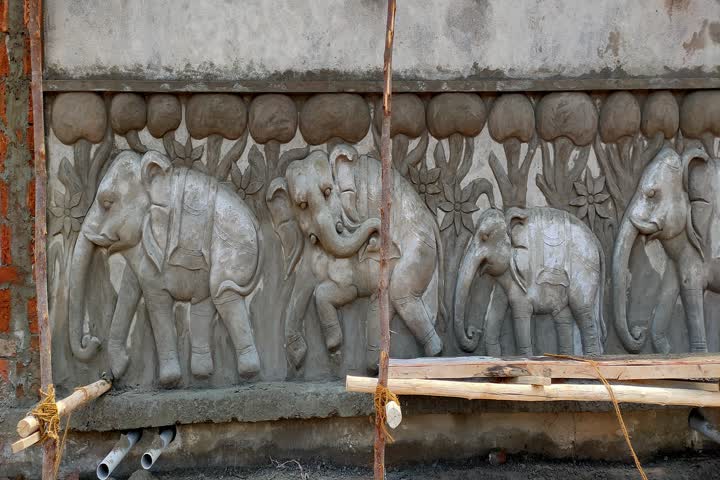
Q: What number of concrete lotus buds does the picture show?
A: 13